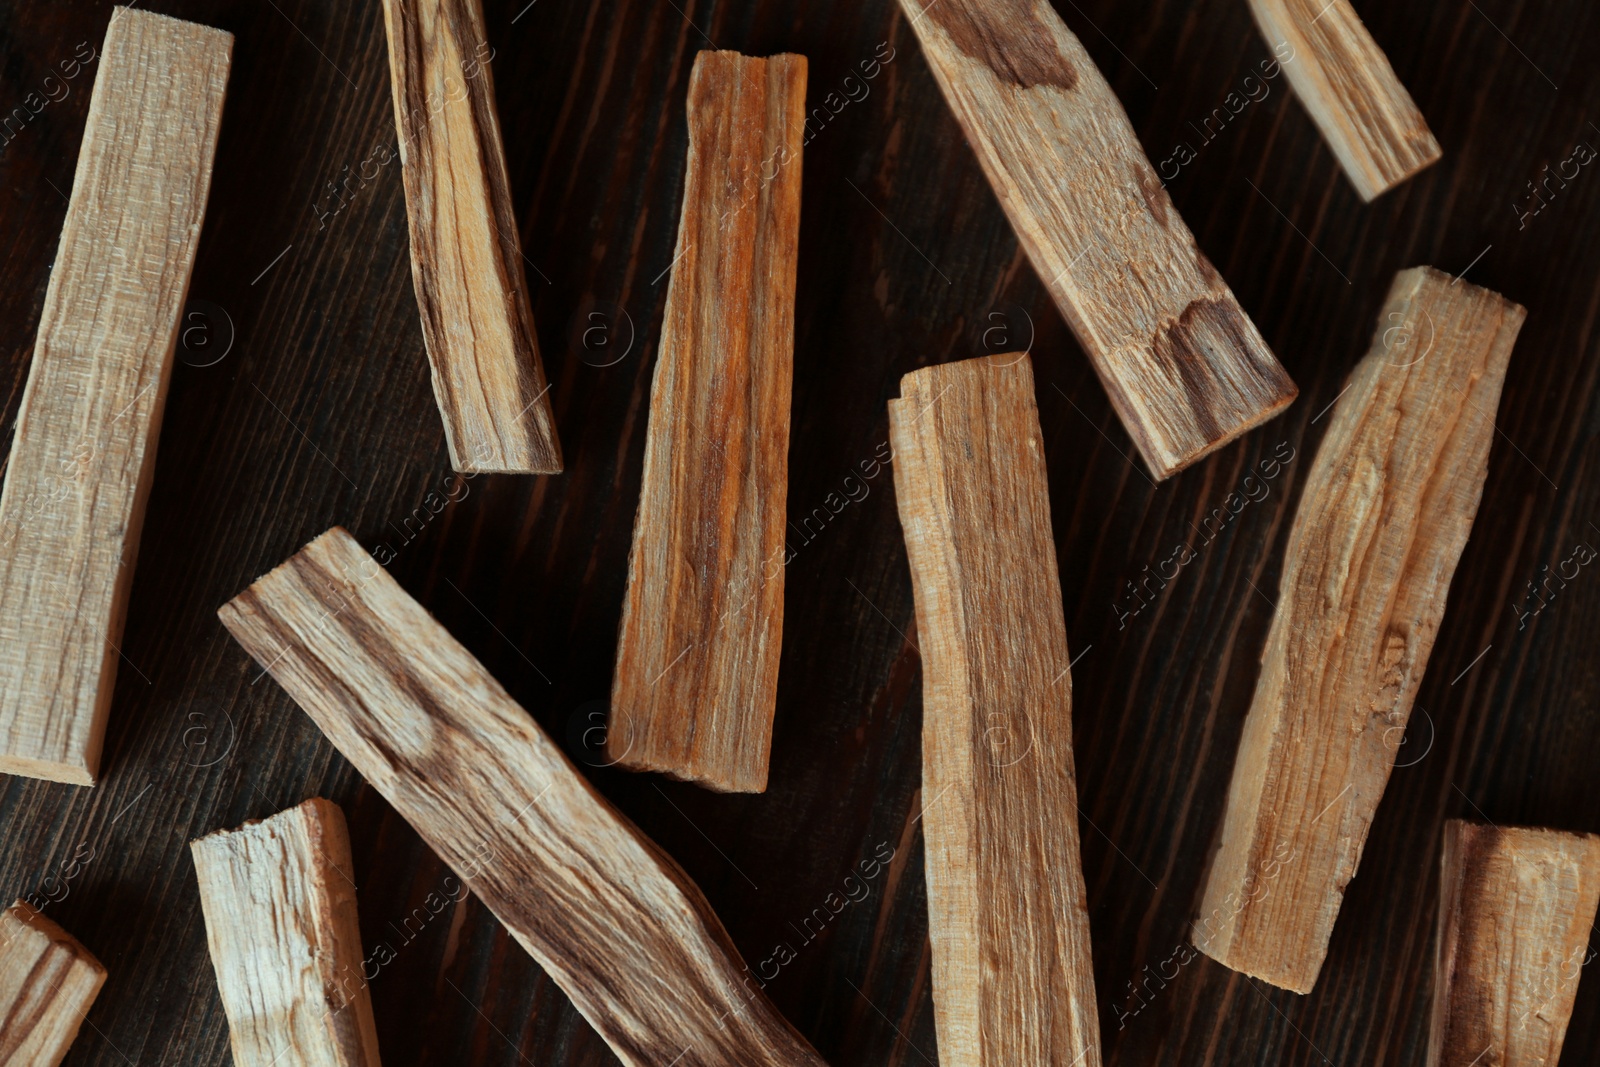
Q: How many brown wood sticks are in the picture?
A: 11